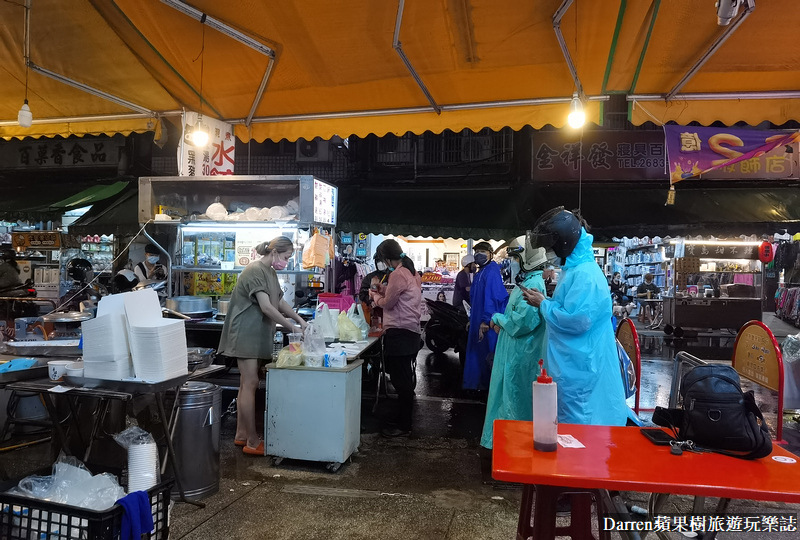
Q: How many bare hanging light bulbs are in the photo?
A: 3